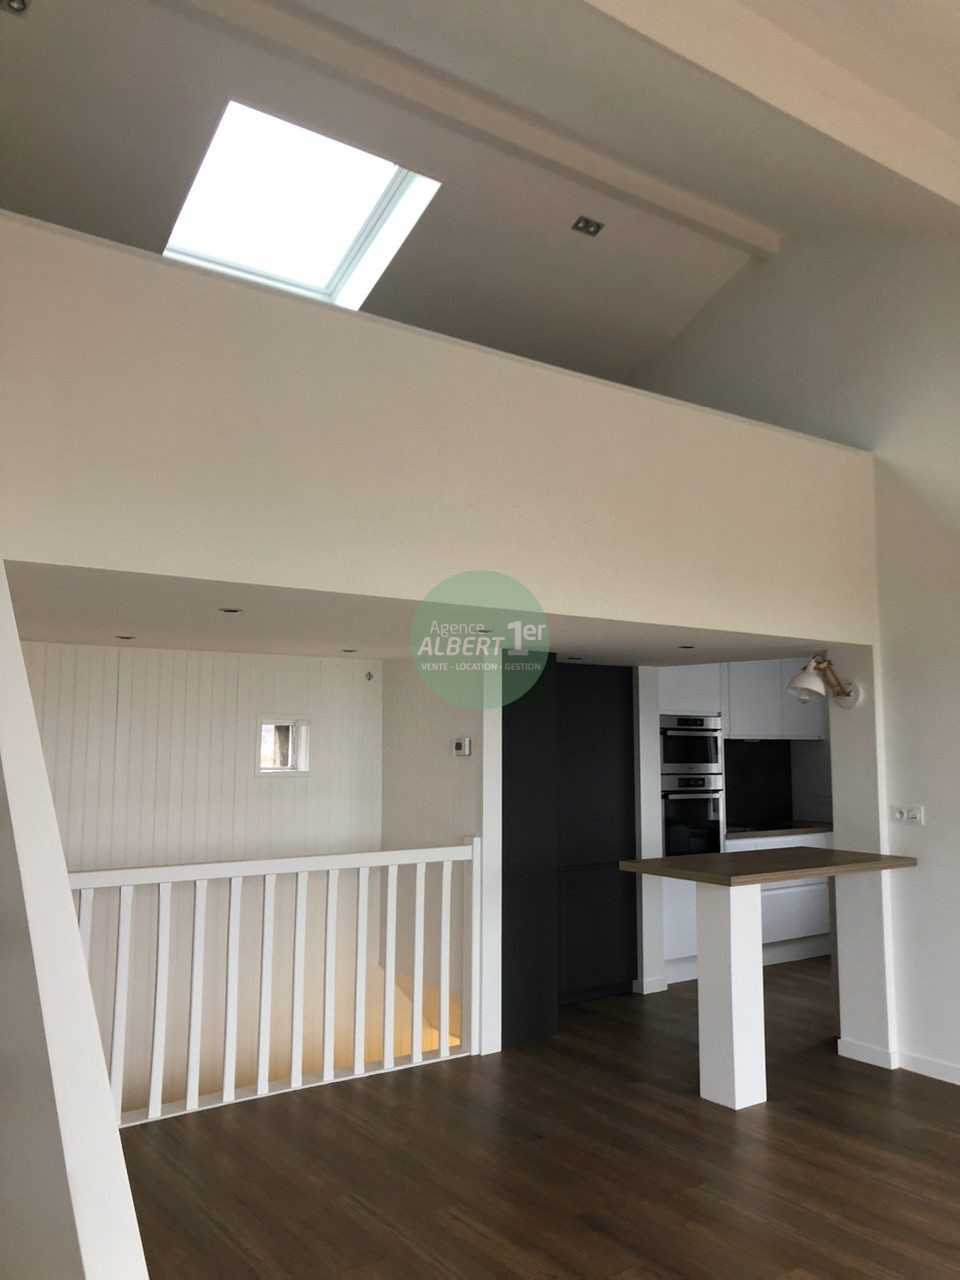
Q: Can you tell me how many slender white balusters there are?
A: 12